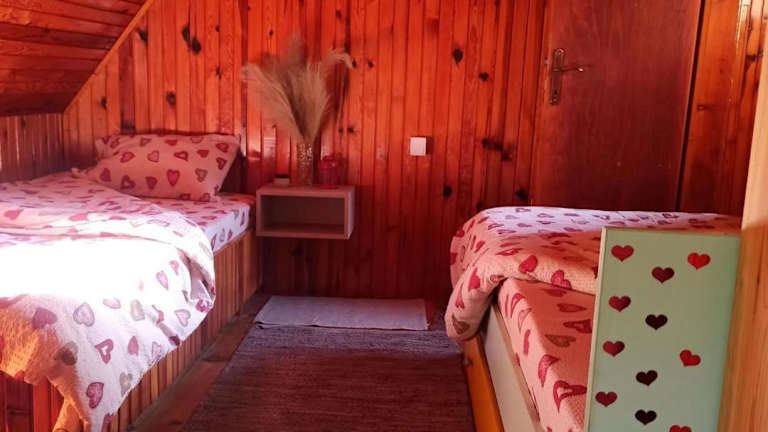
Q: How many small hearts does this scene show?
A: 11